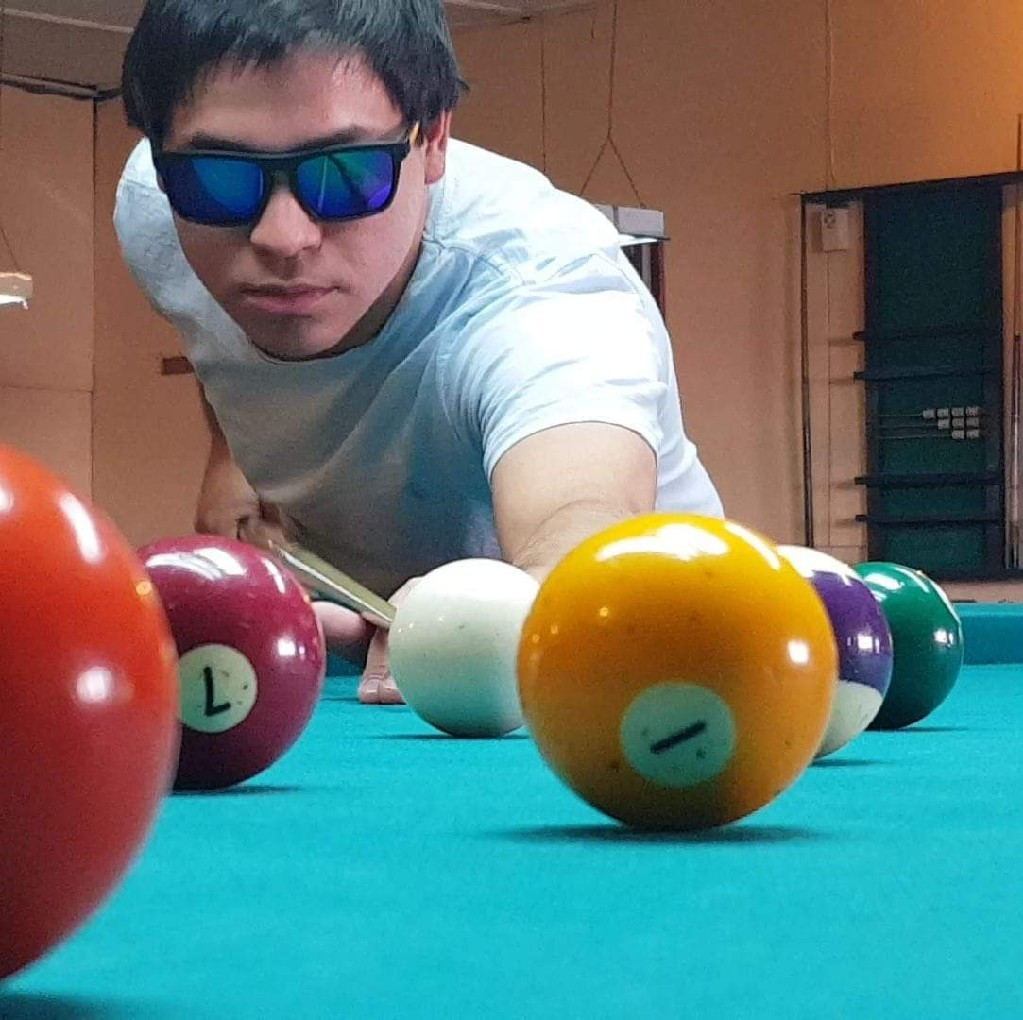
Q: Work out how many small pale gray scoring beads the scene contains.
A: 9